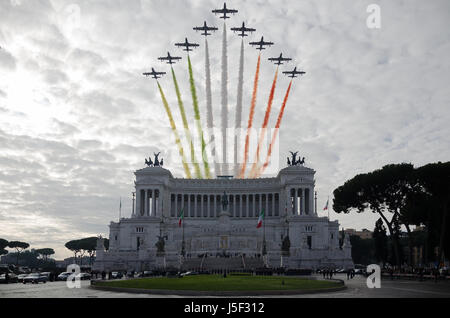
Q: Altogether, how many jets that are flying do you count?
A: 9